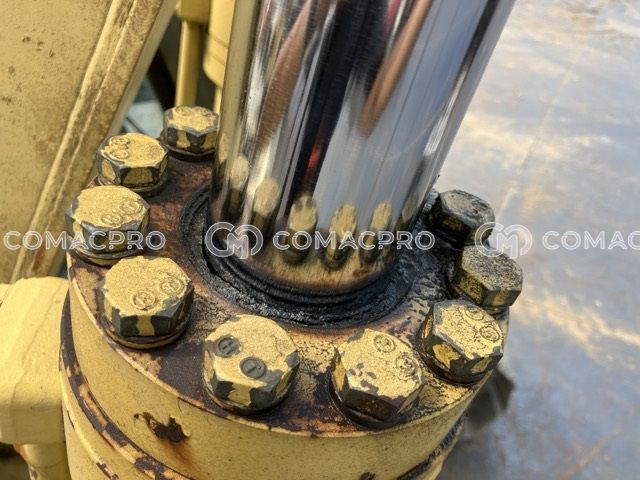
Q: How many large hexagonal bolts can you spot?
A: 9